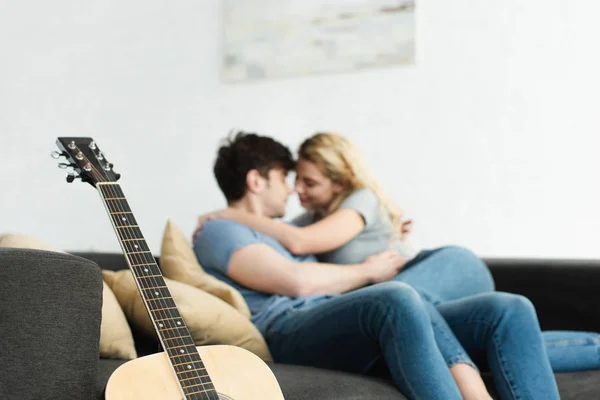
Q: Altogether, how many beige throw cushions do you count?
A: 3